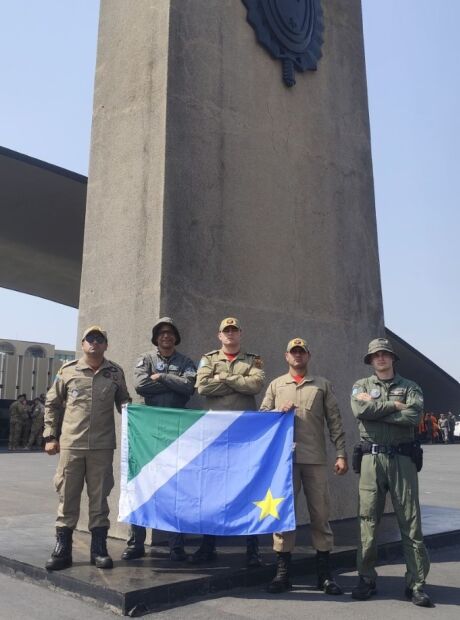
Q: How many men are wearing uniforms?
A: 5